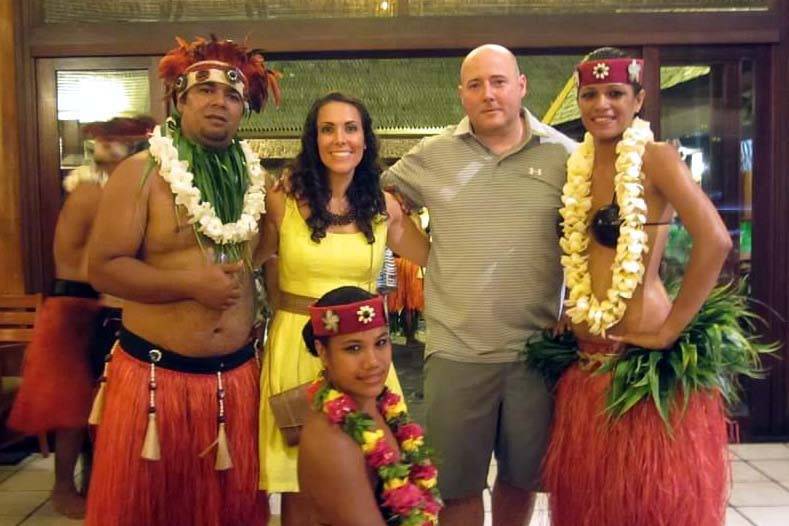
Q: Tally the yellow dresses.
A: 1